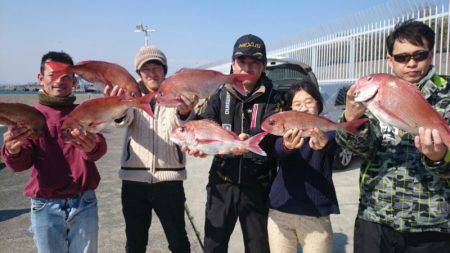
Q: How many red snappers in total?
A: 7